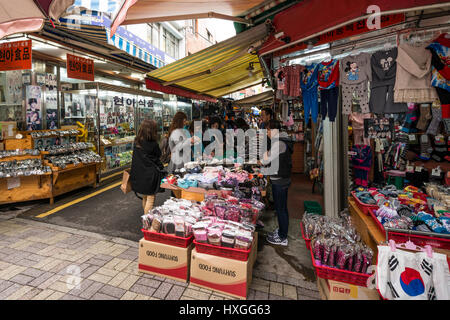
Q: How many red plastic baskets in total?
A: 6